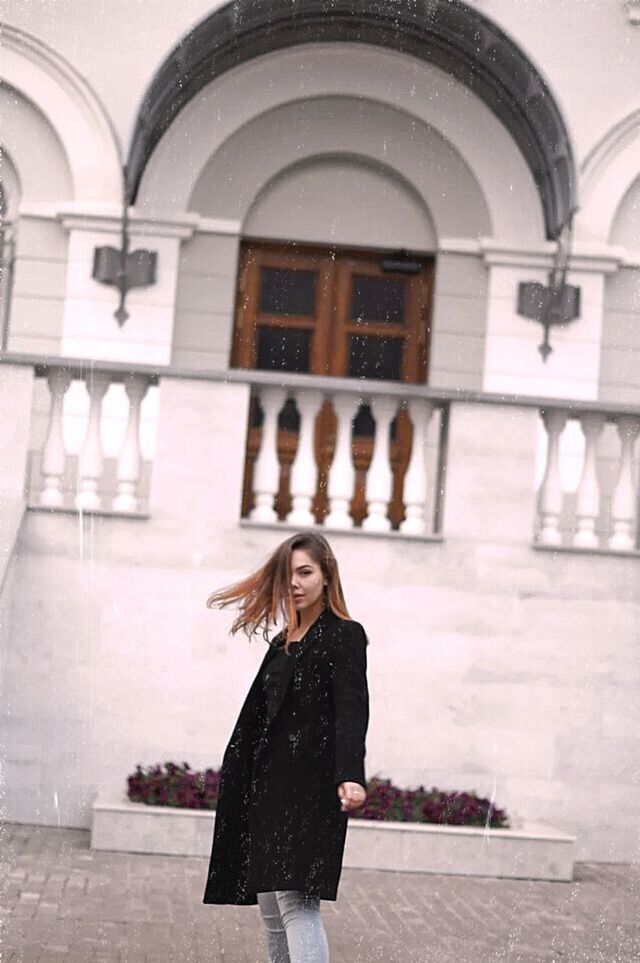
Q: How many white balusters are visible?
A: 11